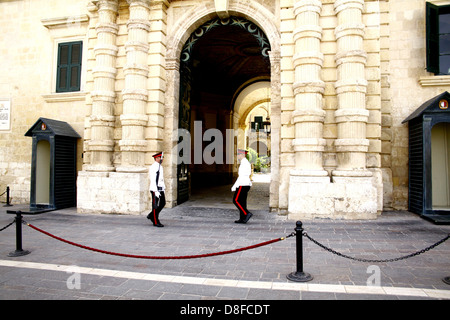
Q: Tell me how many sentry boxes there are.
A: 2